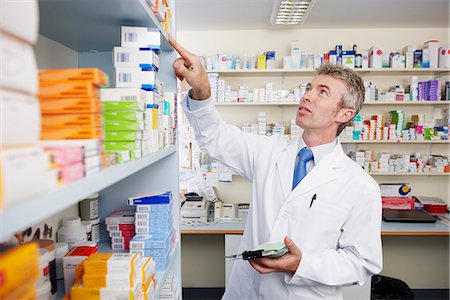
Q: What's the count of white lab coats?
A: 1